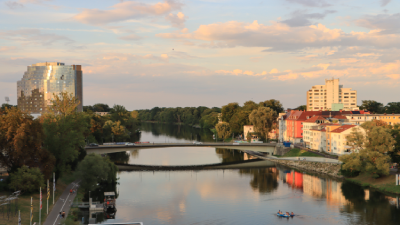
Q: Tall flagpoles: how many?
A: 5